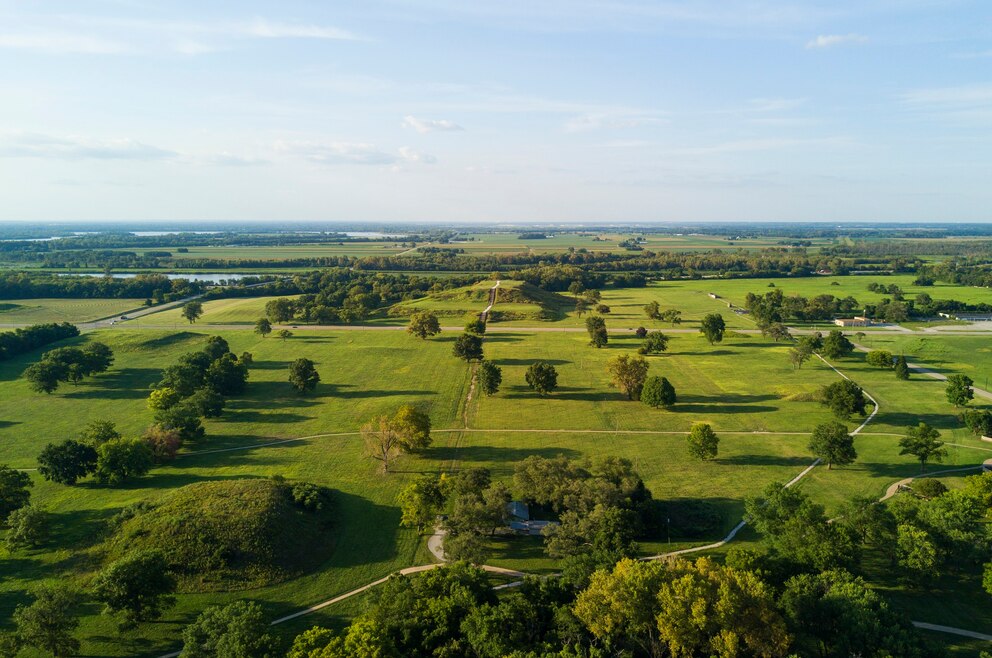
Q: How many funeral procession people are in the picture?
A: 0